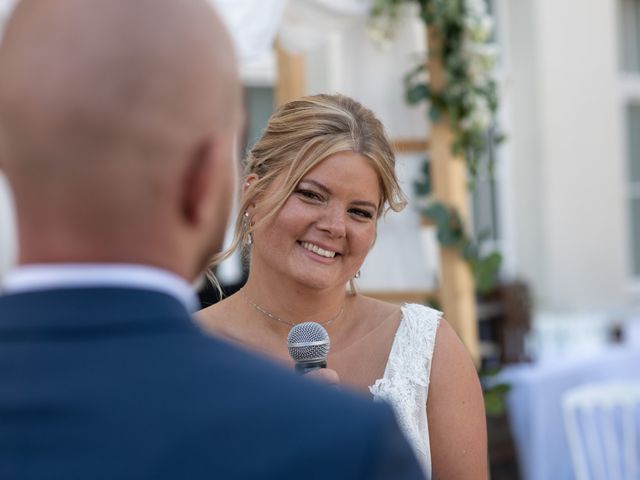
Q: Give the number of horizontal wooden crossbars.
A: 2